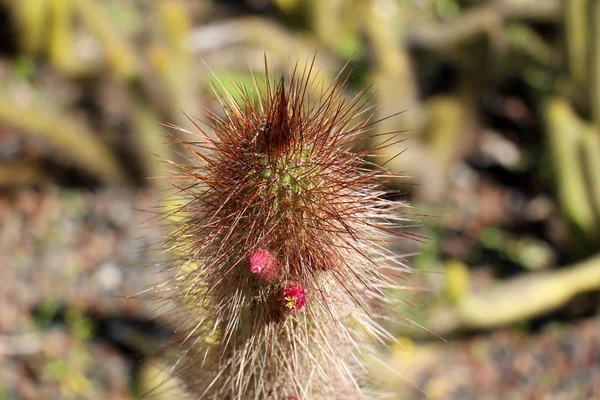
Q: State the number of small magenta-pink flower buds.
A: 2